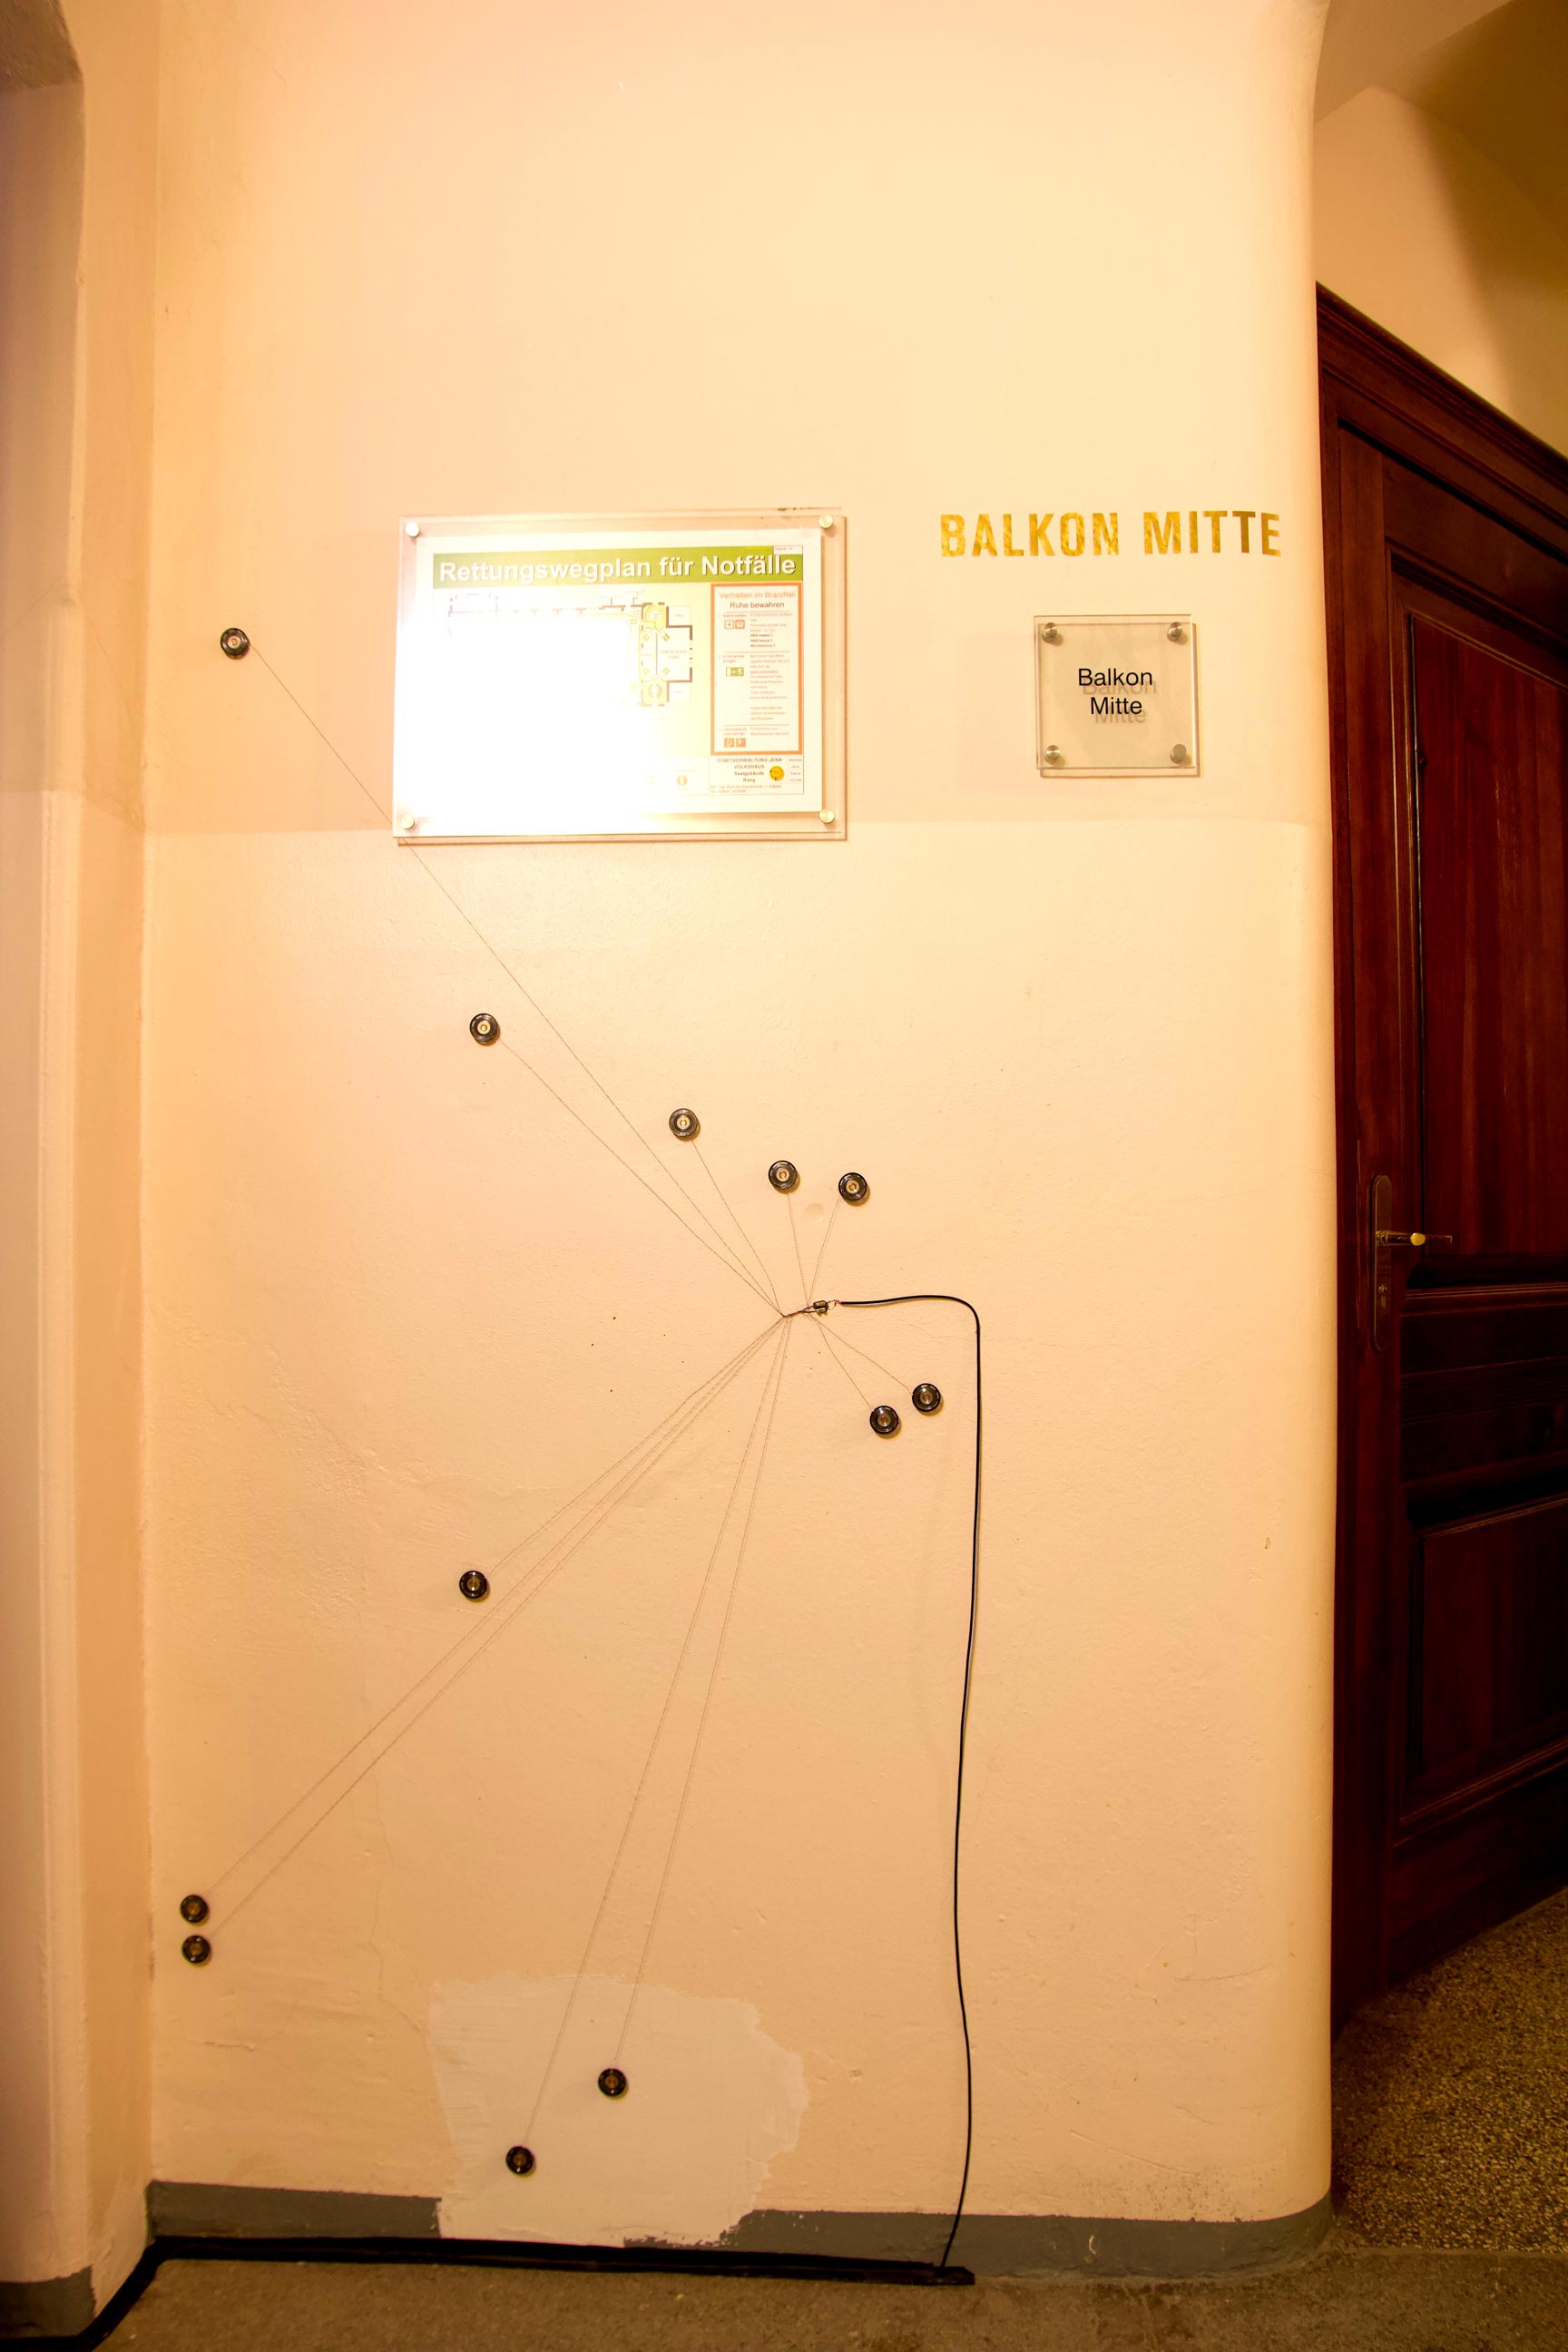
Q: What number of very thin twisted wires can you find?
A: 12